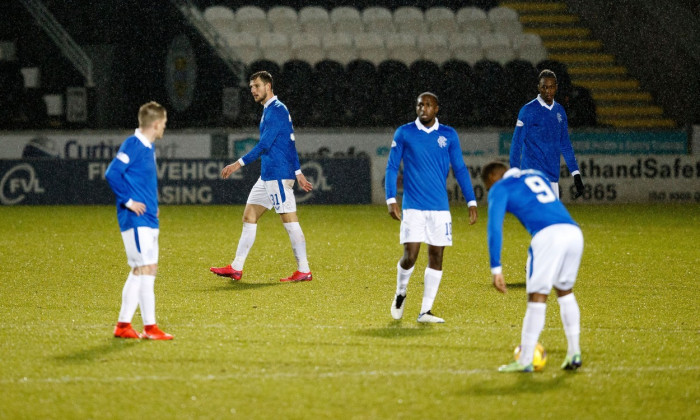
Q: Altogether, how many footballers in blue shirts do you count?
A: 5